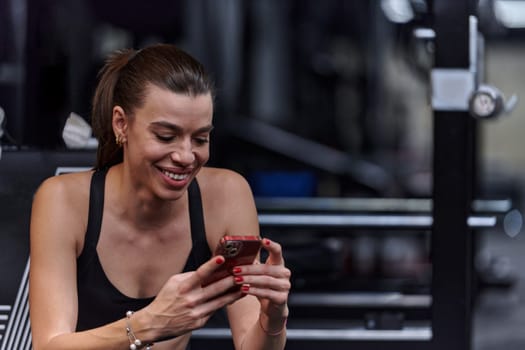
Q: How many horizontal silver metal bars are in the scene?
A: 4